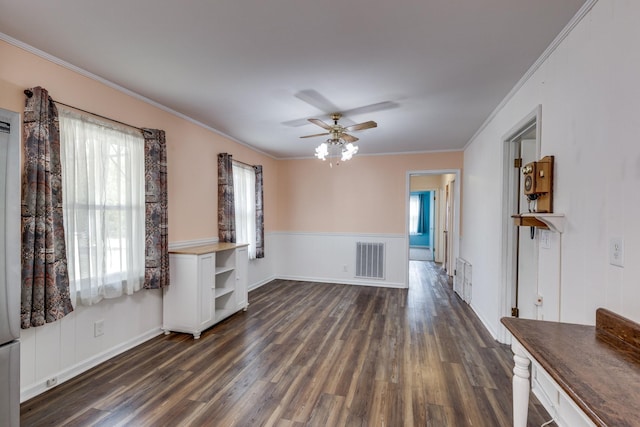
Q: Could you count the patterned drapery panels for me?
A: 4